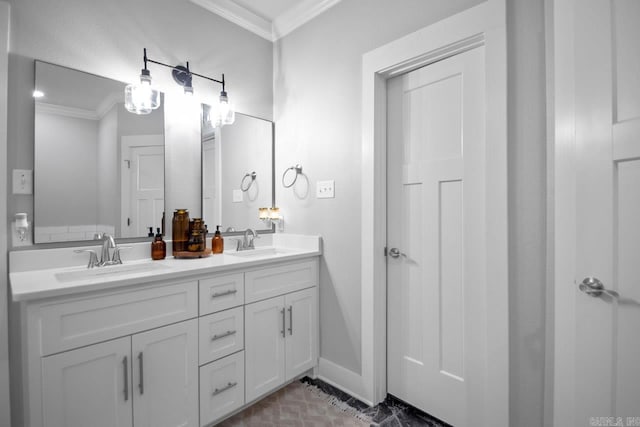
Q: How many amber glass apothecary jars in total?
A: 3